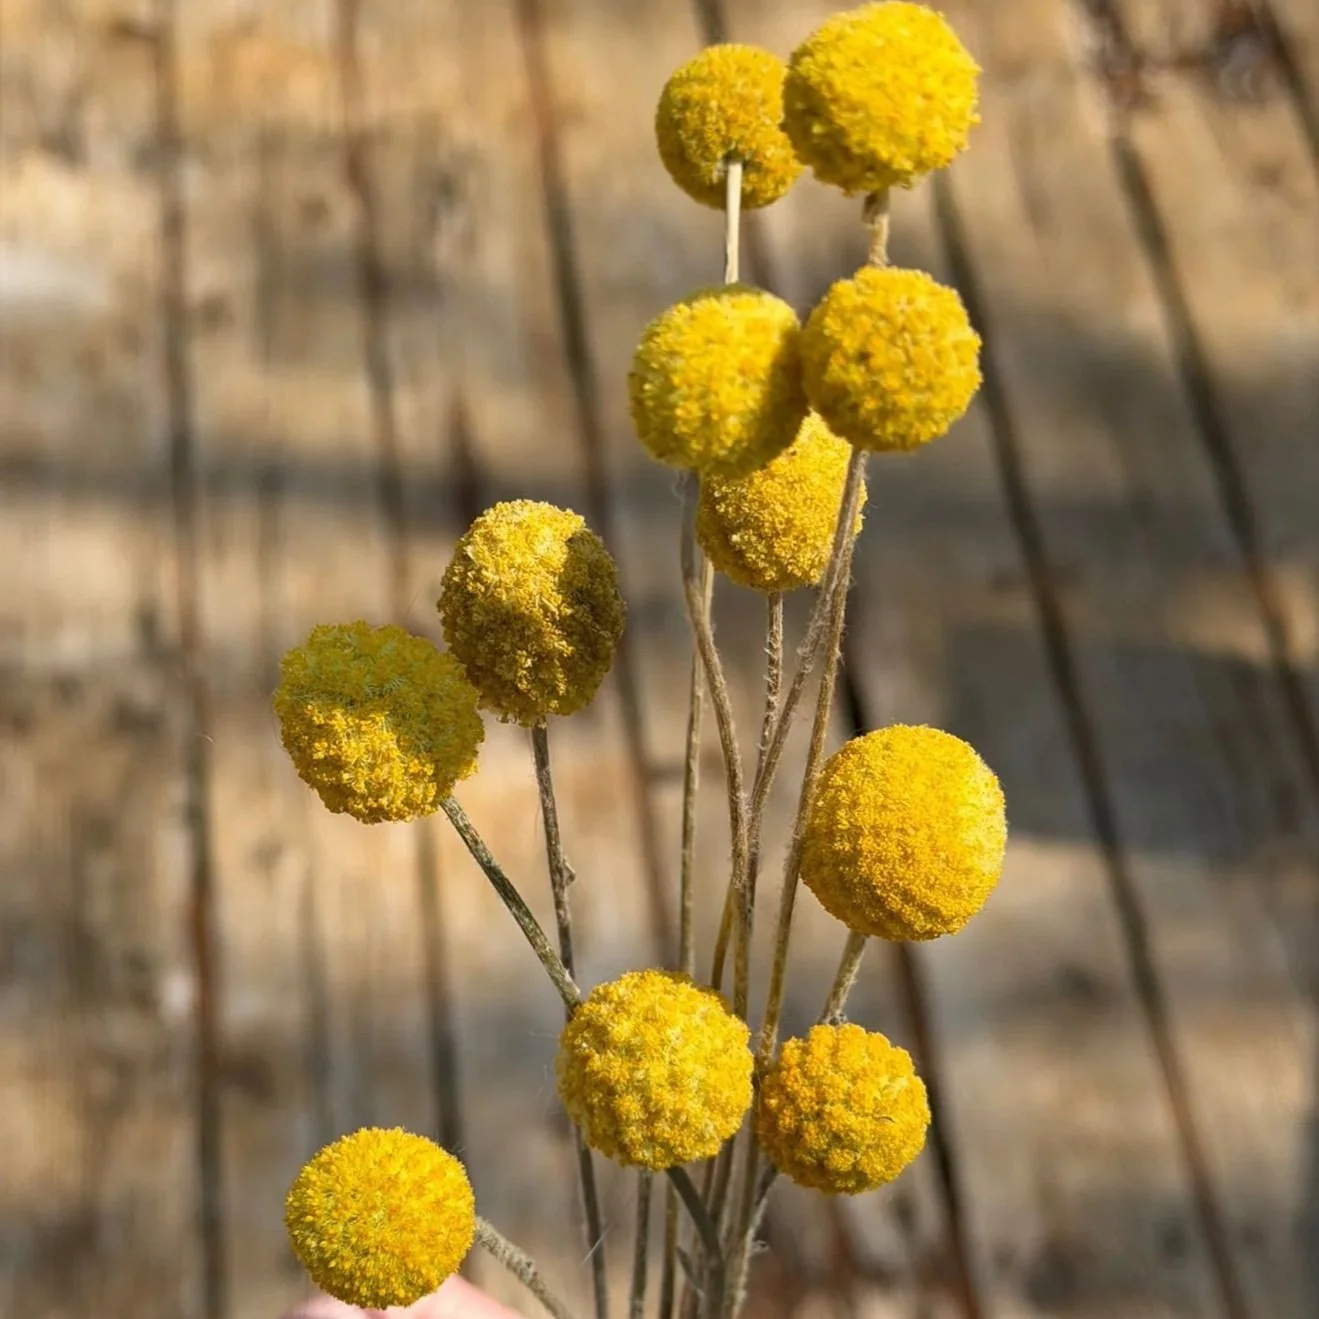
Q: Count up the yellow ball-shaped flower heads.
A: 11